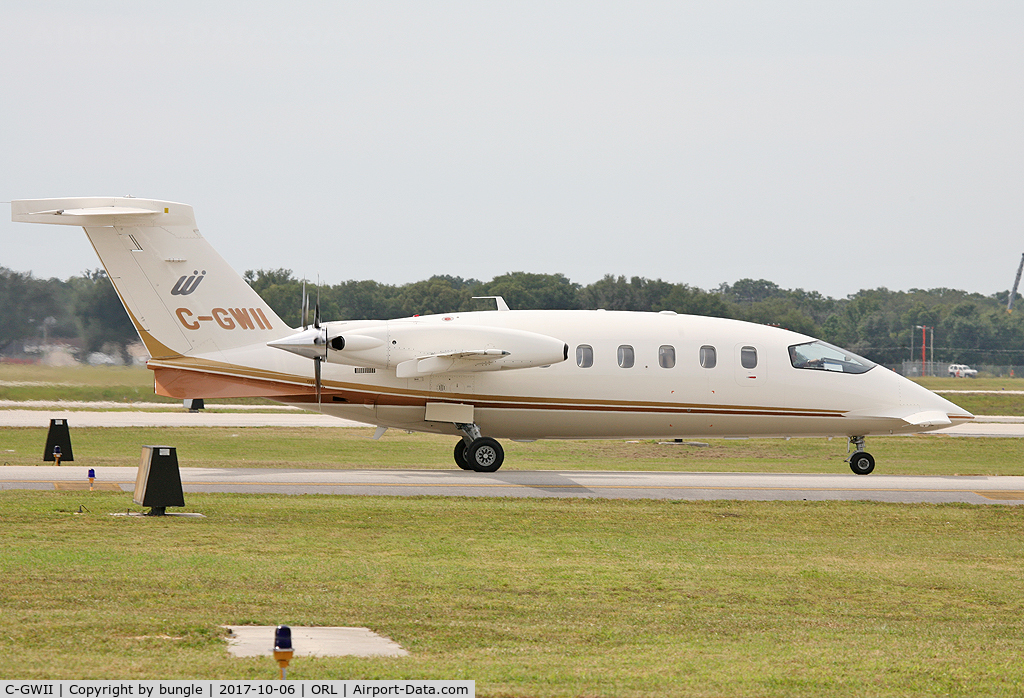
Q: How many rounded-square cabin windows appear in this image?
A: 5